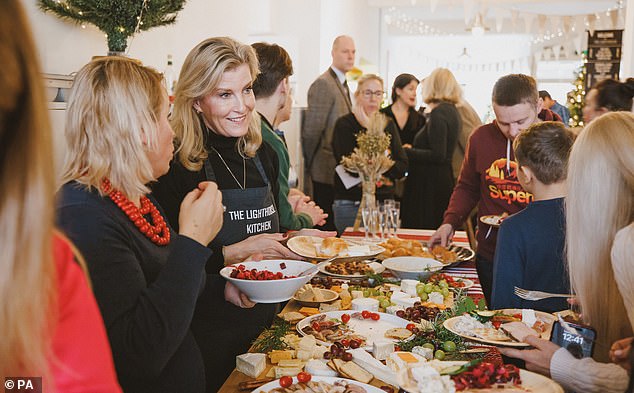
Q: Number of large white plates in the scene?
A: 2